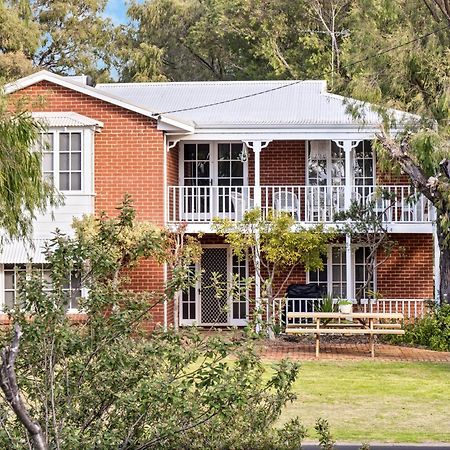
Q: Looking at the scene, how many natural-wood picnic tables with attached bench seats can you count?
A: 1